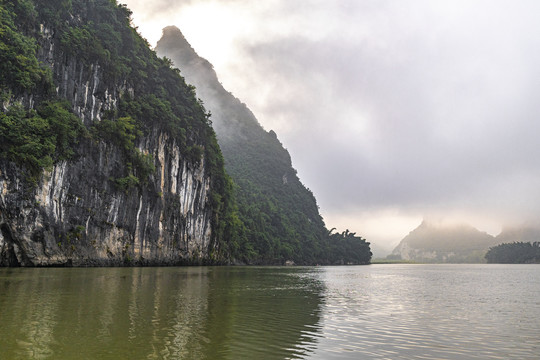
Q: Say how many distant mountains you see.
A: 2